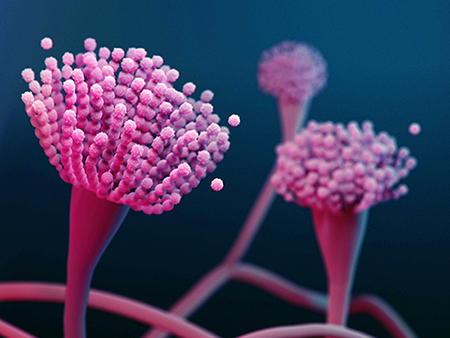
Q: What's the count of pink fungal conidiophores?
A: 3